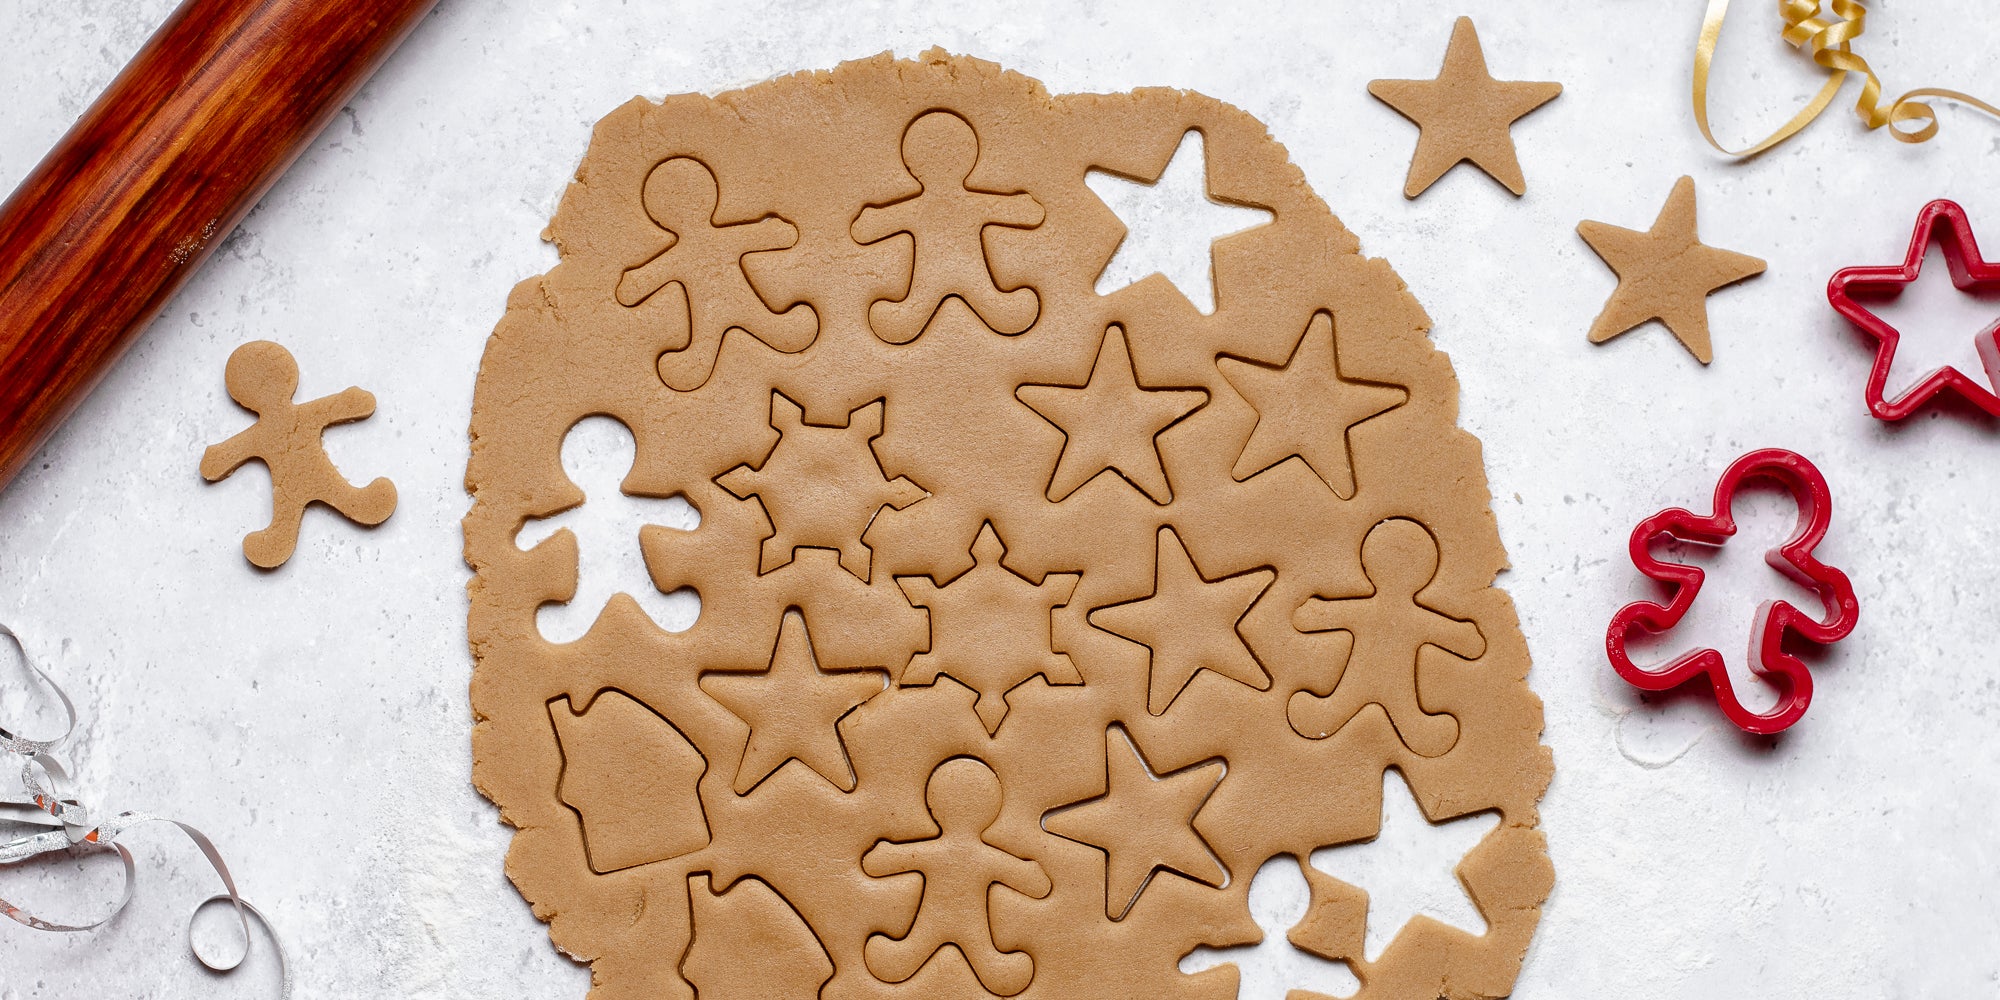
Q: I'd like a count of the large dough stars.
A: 7